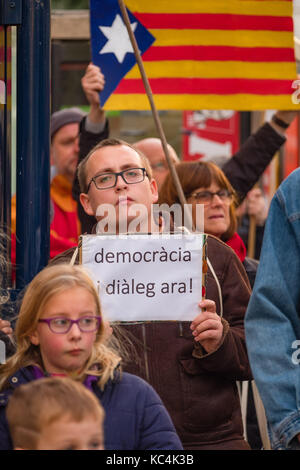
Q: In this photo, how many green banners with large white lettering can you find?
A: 0